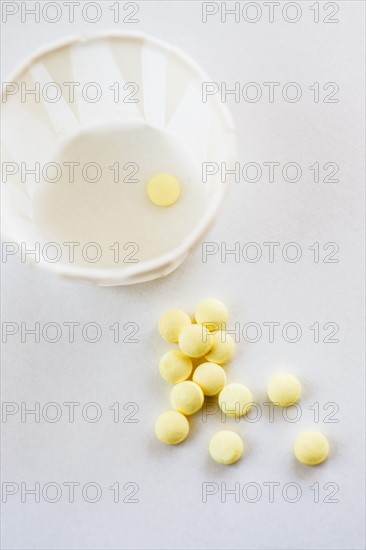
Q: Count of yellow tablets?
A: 13